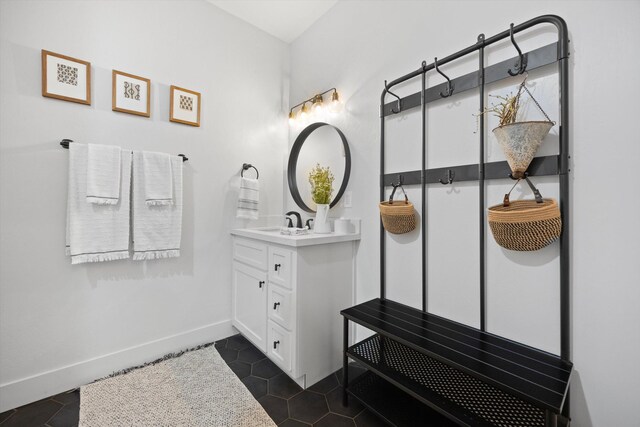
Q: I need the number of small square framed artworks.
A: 3